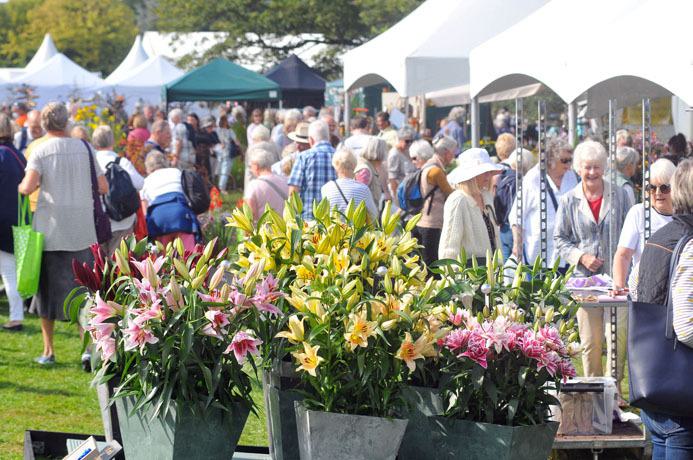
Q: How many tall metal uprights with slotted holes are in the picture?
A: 4